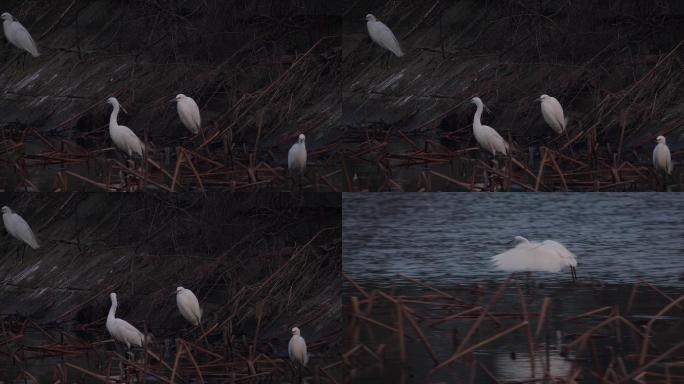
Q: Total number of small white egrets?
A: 13